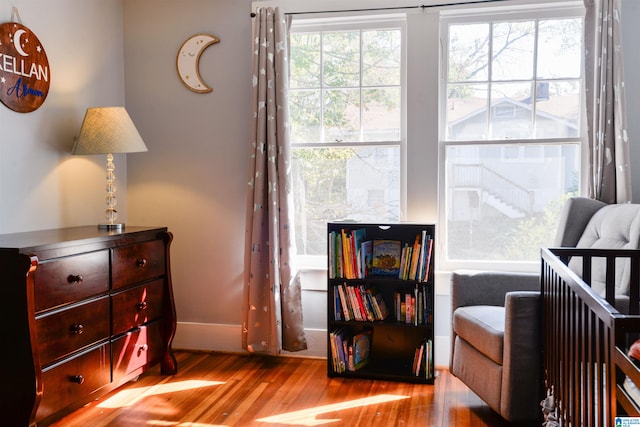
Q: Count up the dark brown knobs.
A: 6